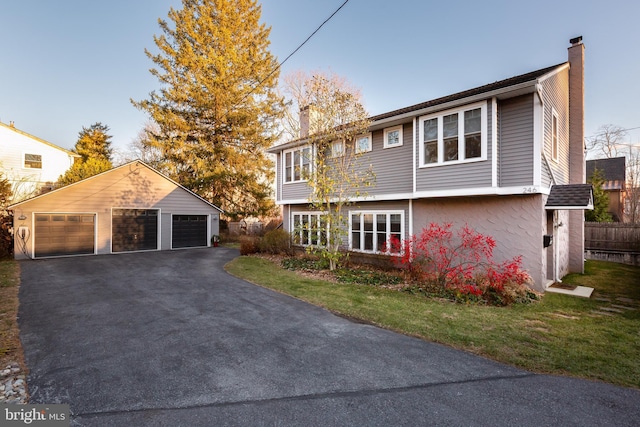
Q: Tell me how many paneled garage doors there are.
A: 3